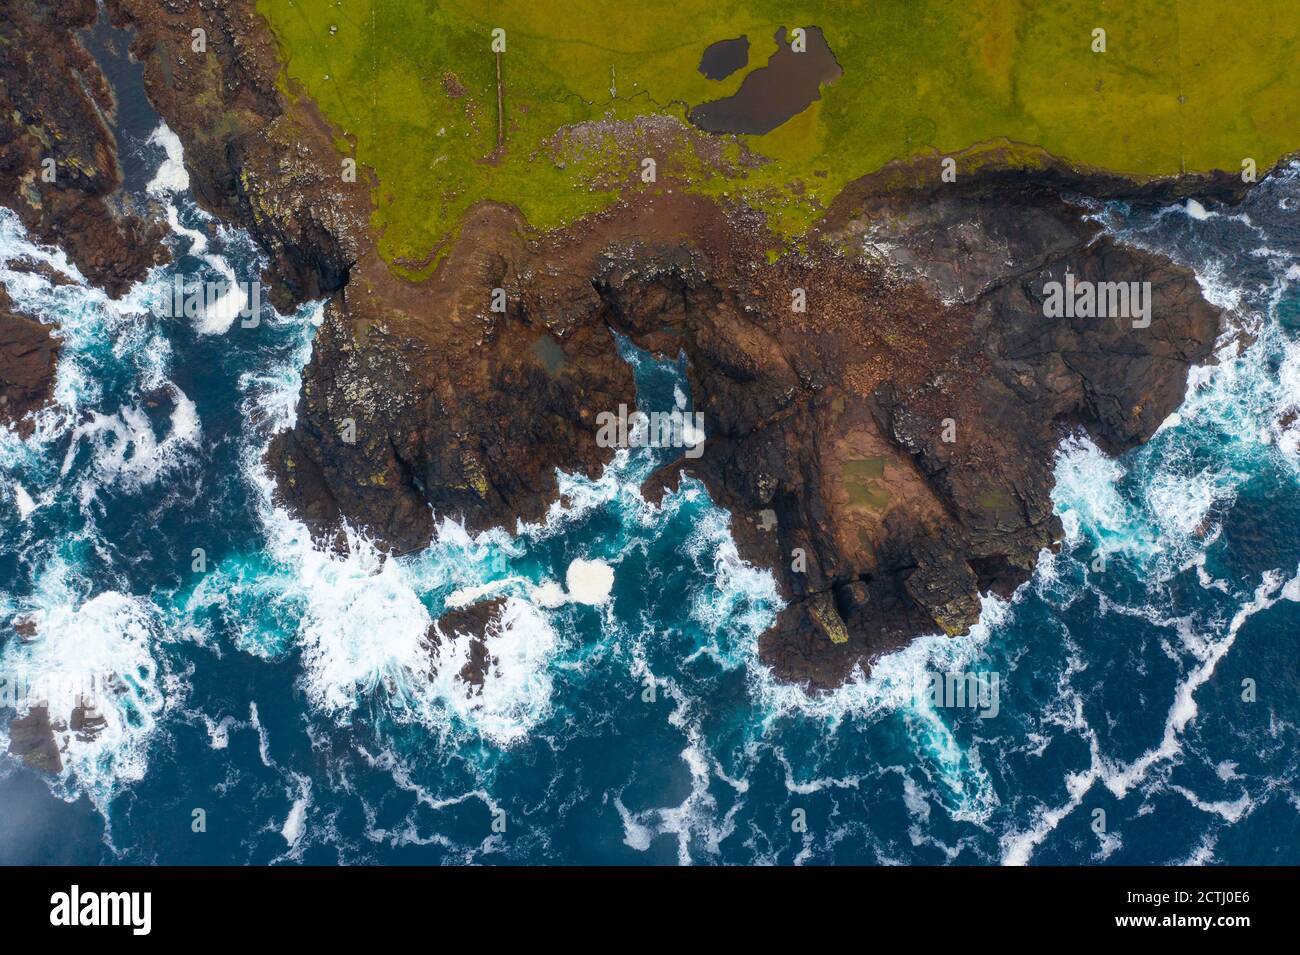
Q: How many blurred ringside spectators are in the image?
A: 0